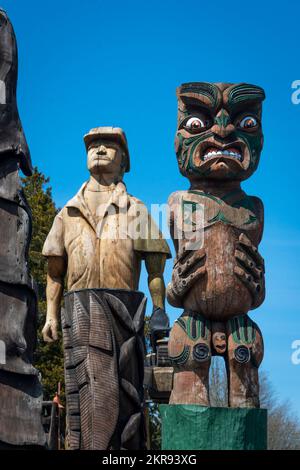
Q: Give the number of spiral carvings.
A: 2